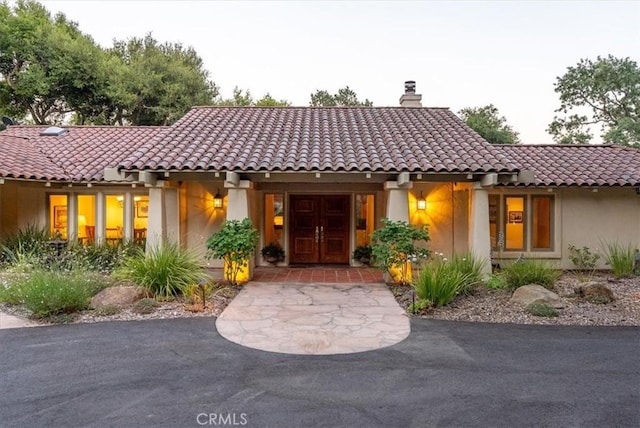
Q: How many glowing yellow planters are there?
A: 2